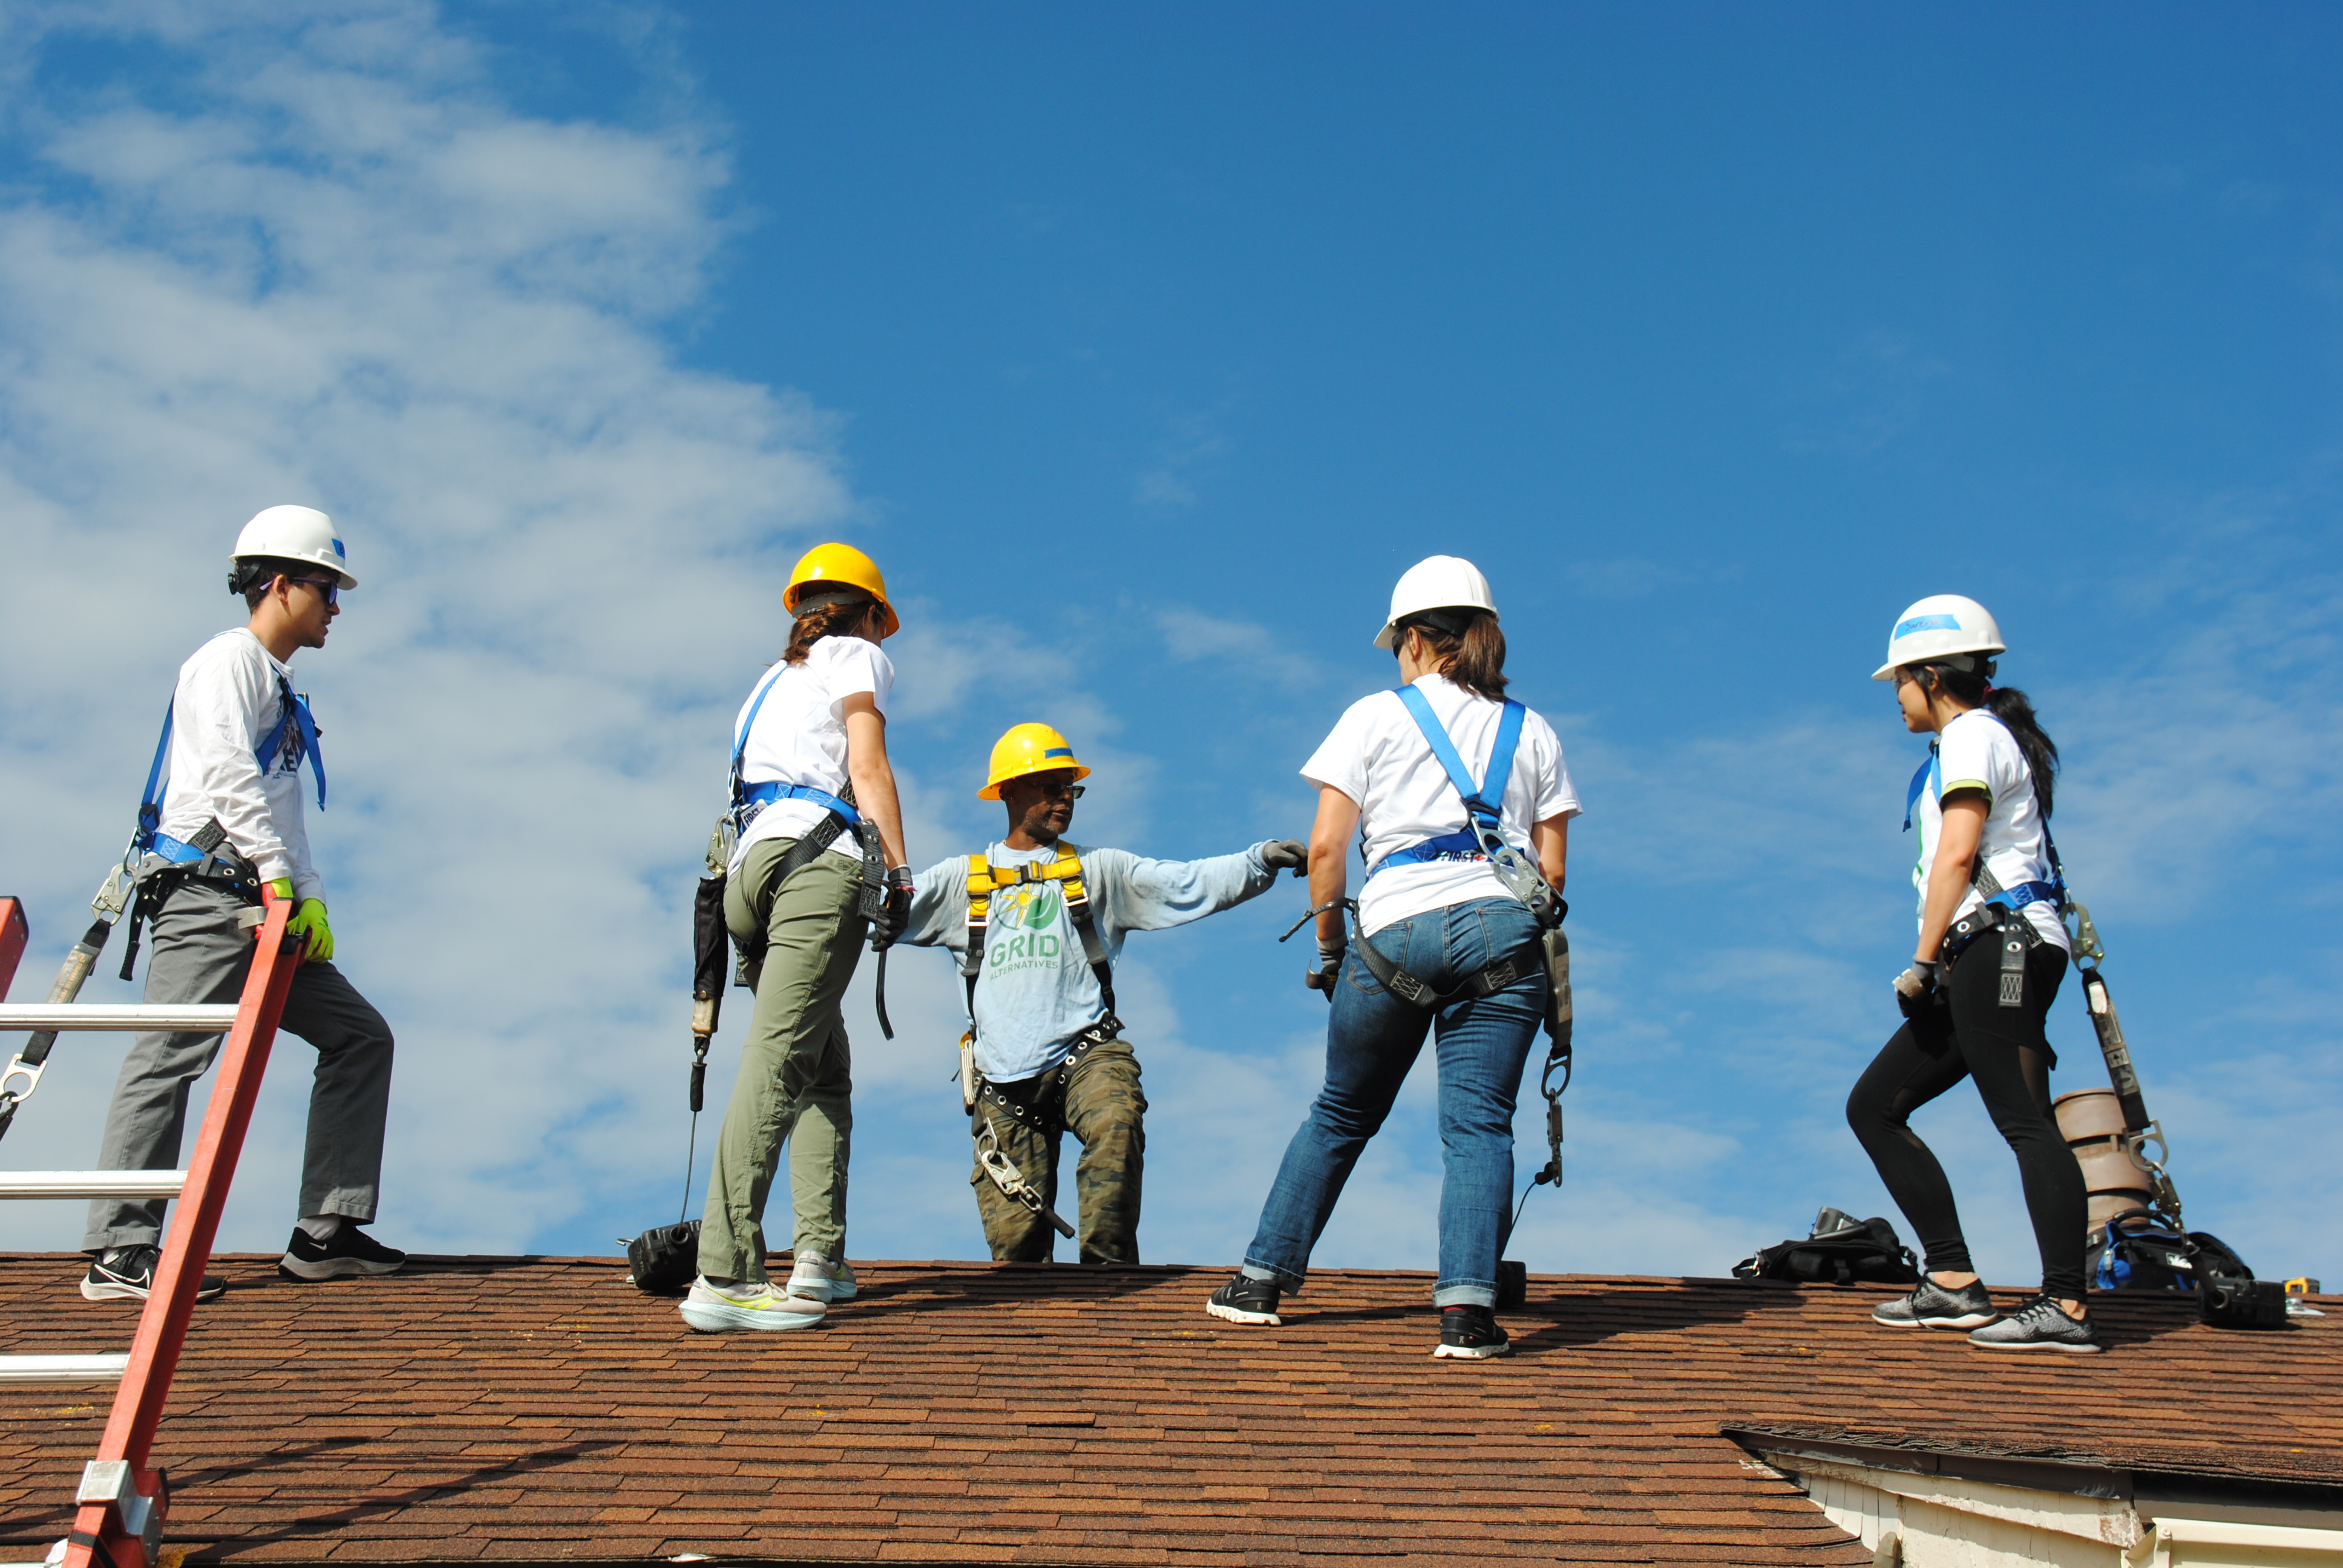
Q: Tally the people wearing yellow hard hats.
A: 2